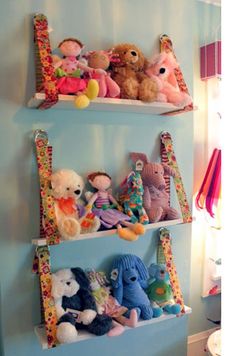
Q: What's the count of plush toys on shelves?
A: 12